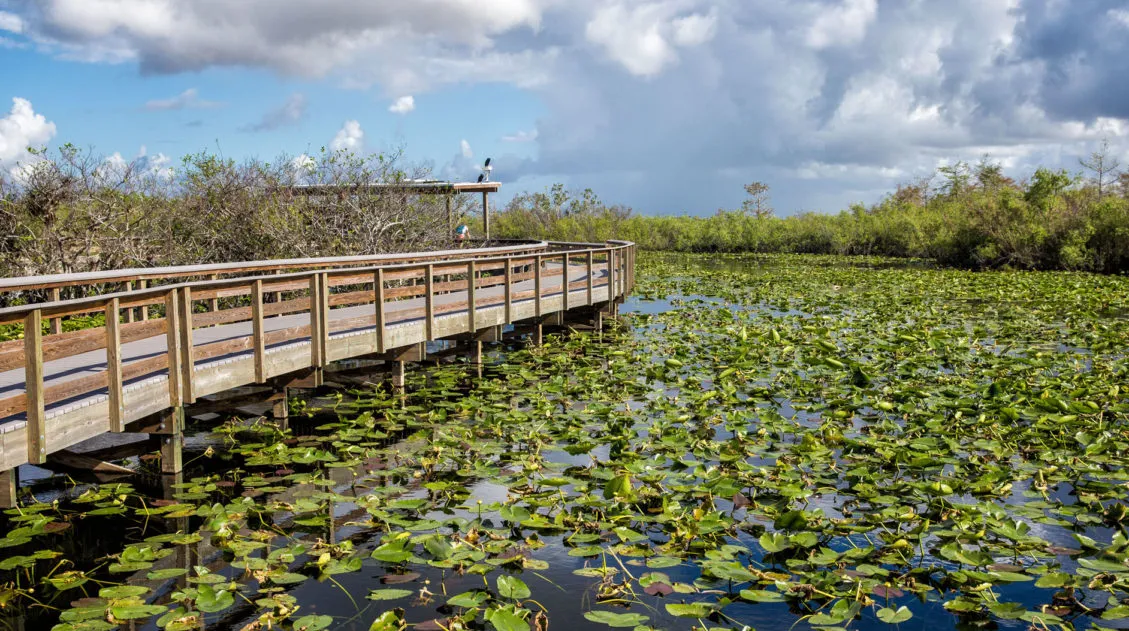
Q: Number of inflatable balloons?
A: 0